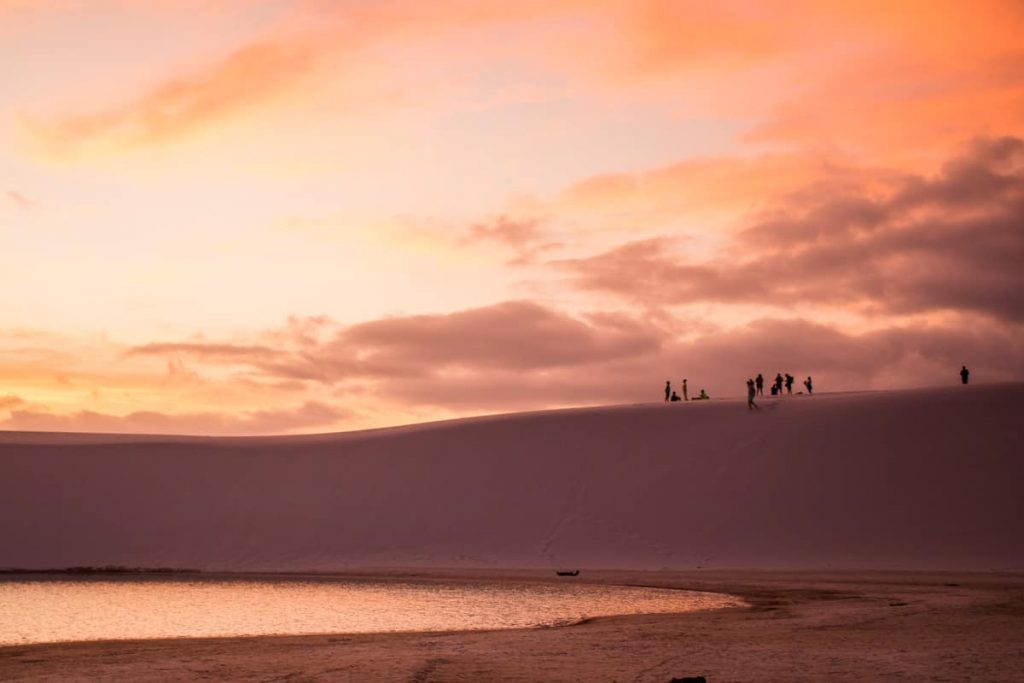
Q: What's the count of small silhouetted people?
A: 11